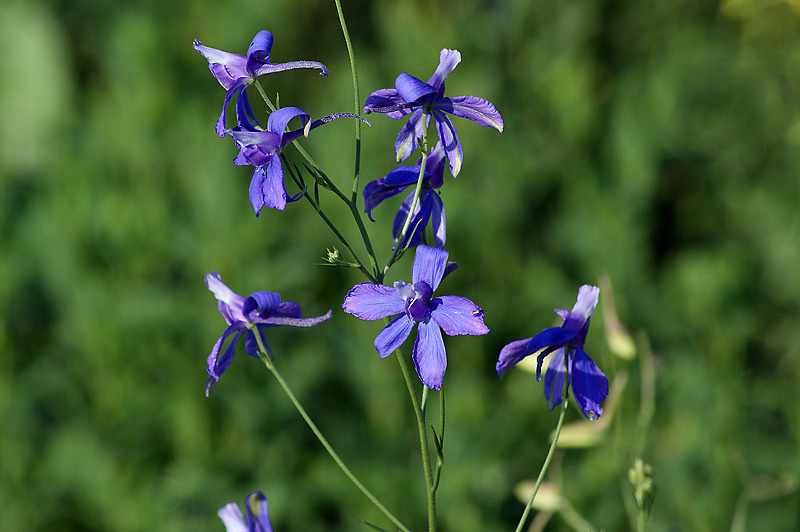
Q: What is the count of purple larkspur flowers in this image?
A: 8